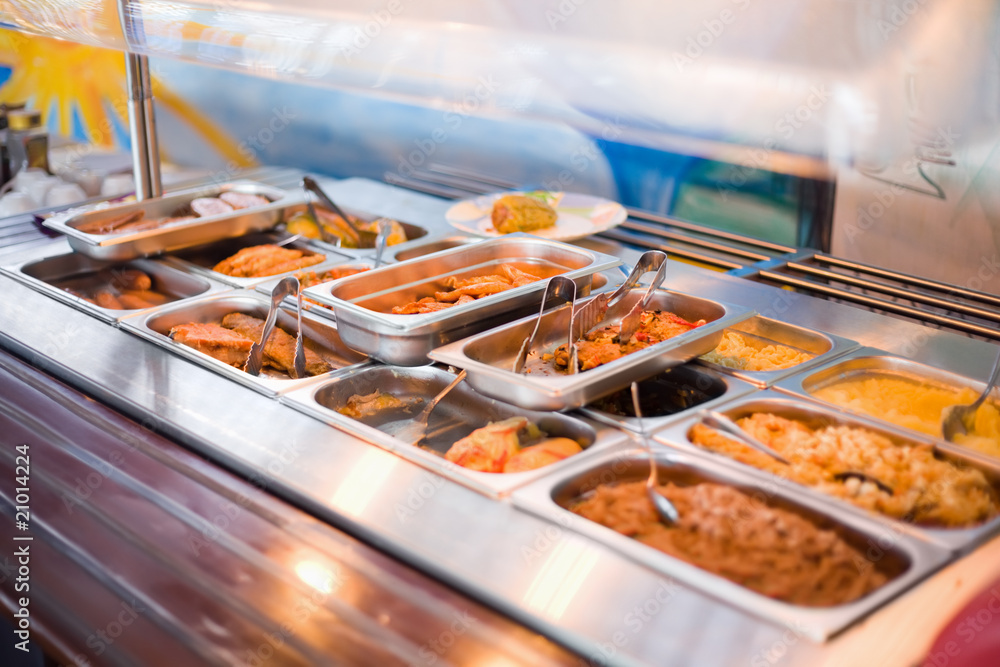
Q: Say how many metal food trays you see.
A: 15